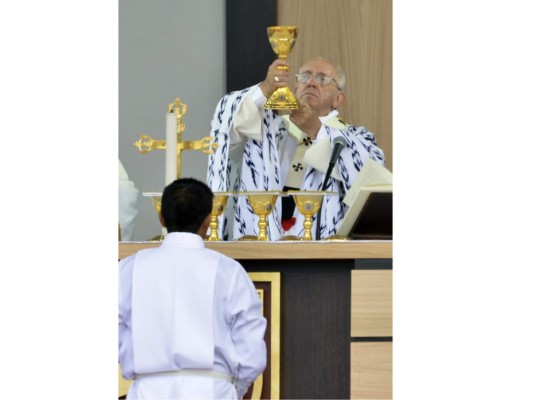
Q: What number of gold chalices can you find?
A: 5